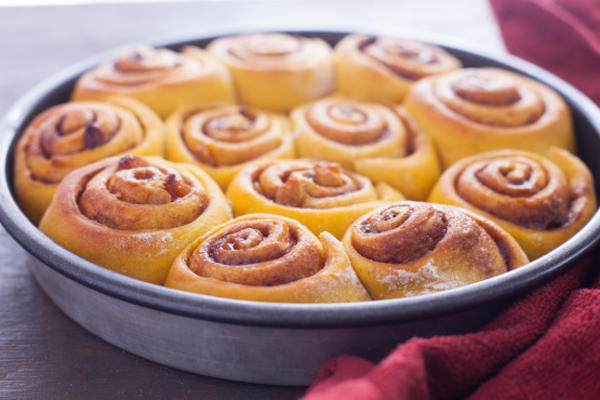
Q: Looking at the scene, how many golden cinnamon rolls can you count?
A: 12